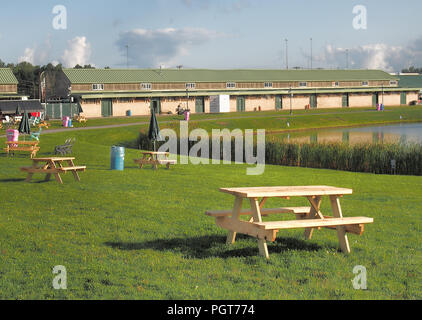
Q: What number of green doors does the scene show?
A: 9